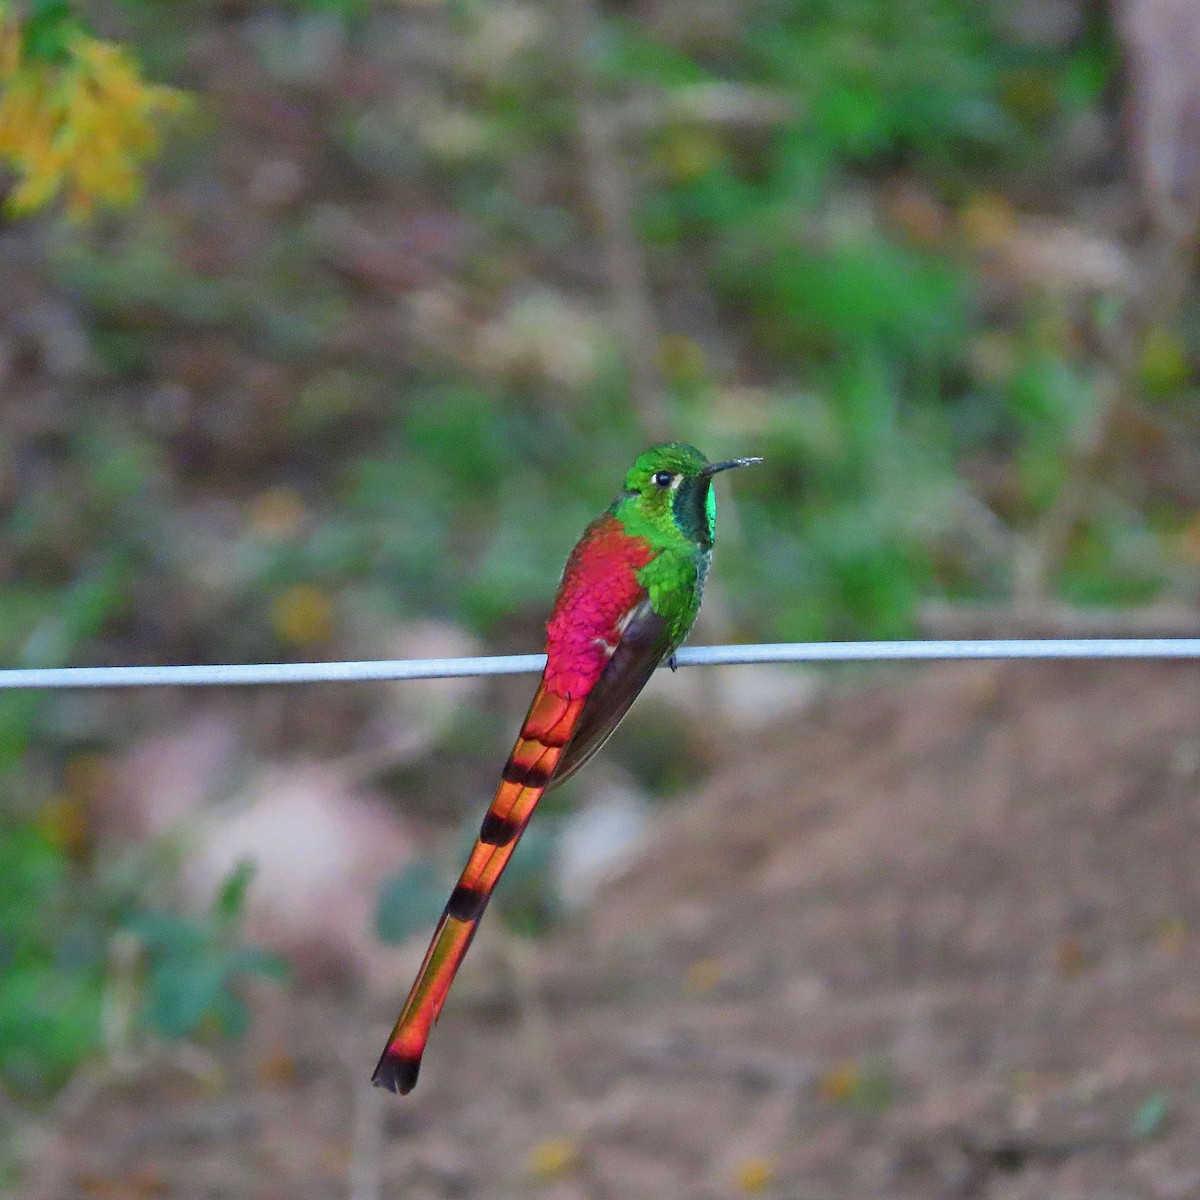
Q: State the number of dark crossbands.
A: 4